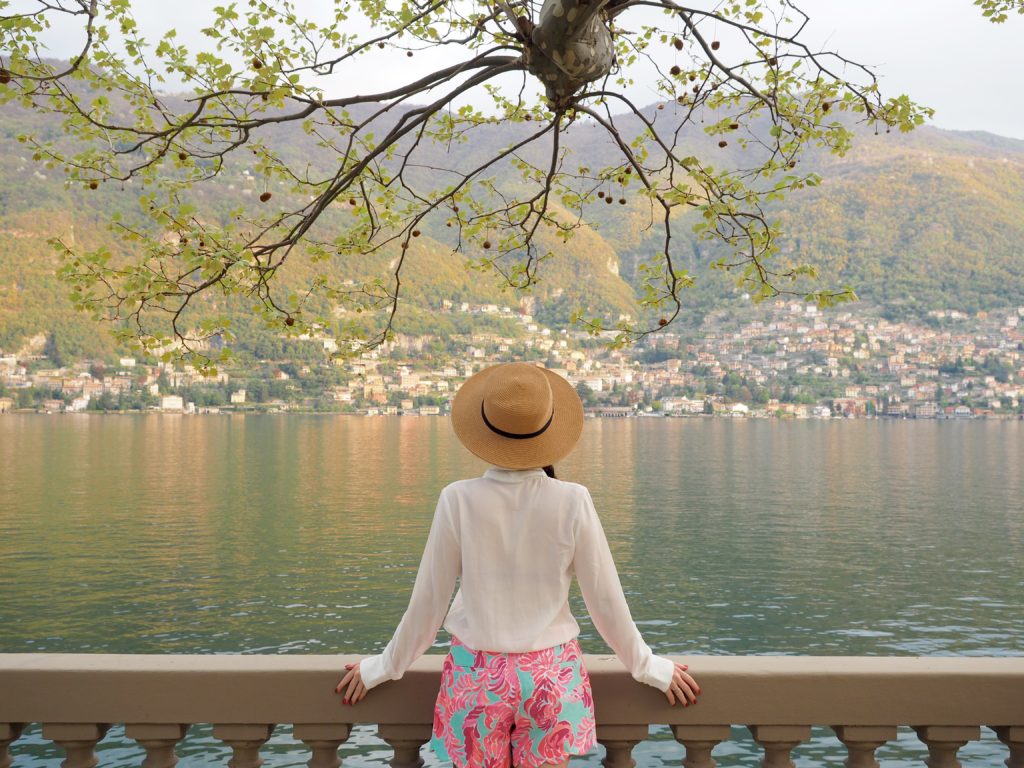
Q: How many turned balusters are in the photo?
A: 12